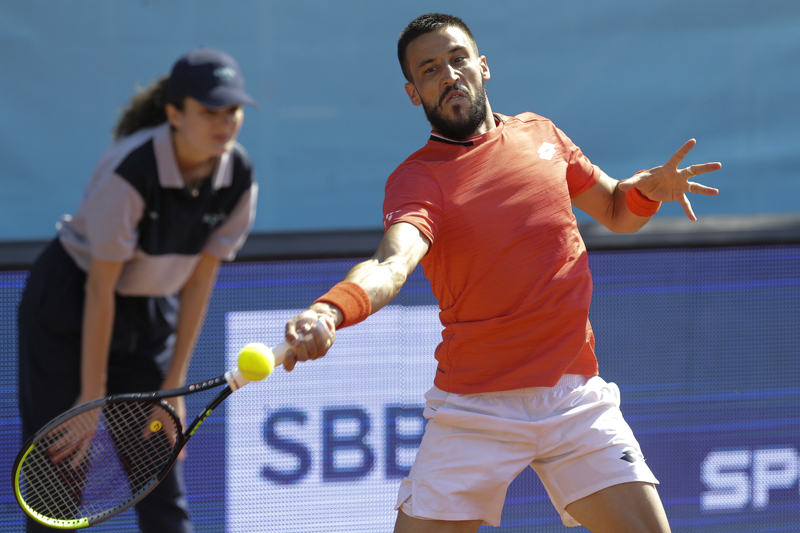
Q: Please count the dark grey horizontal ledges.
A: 1